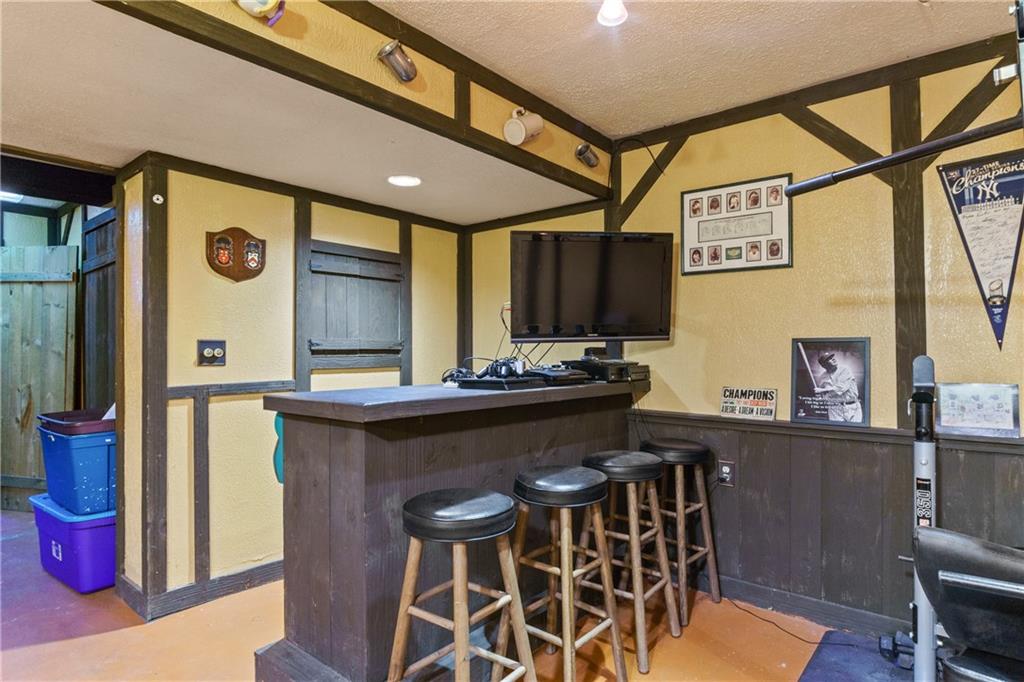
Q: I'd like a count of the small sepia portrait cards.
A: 9